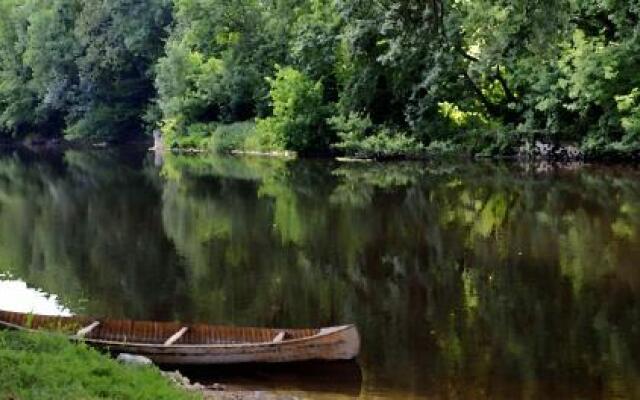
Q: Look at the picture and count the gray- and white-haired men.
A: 0